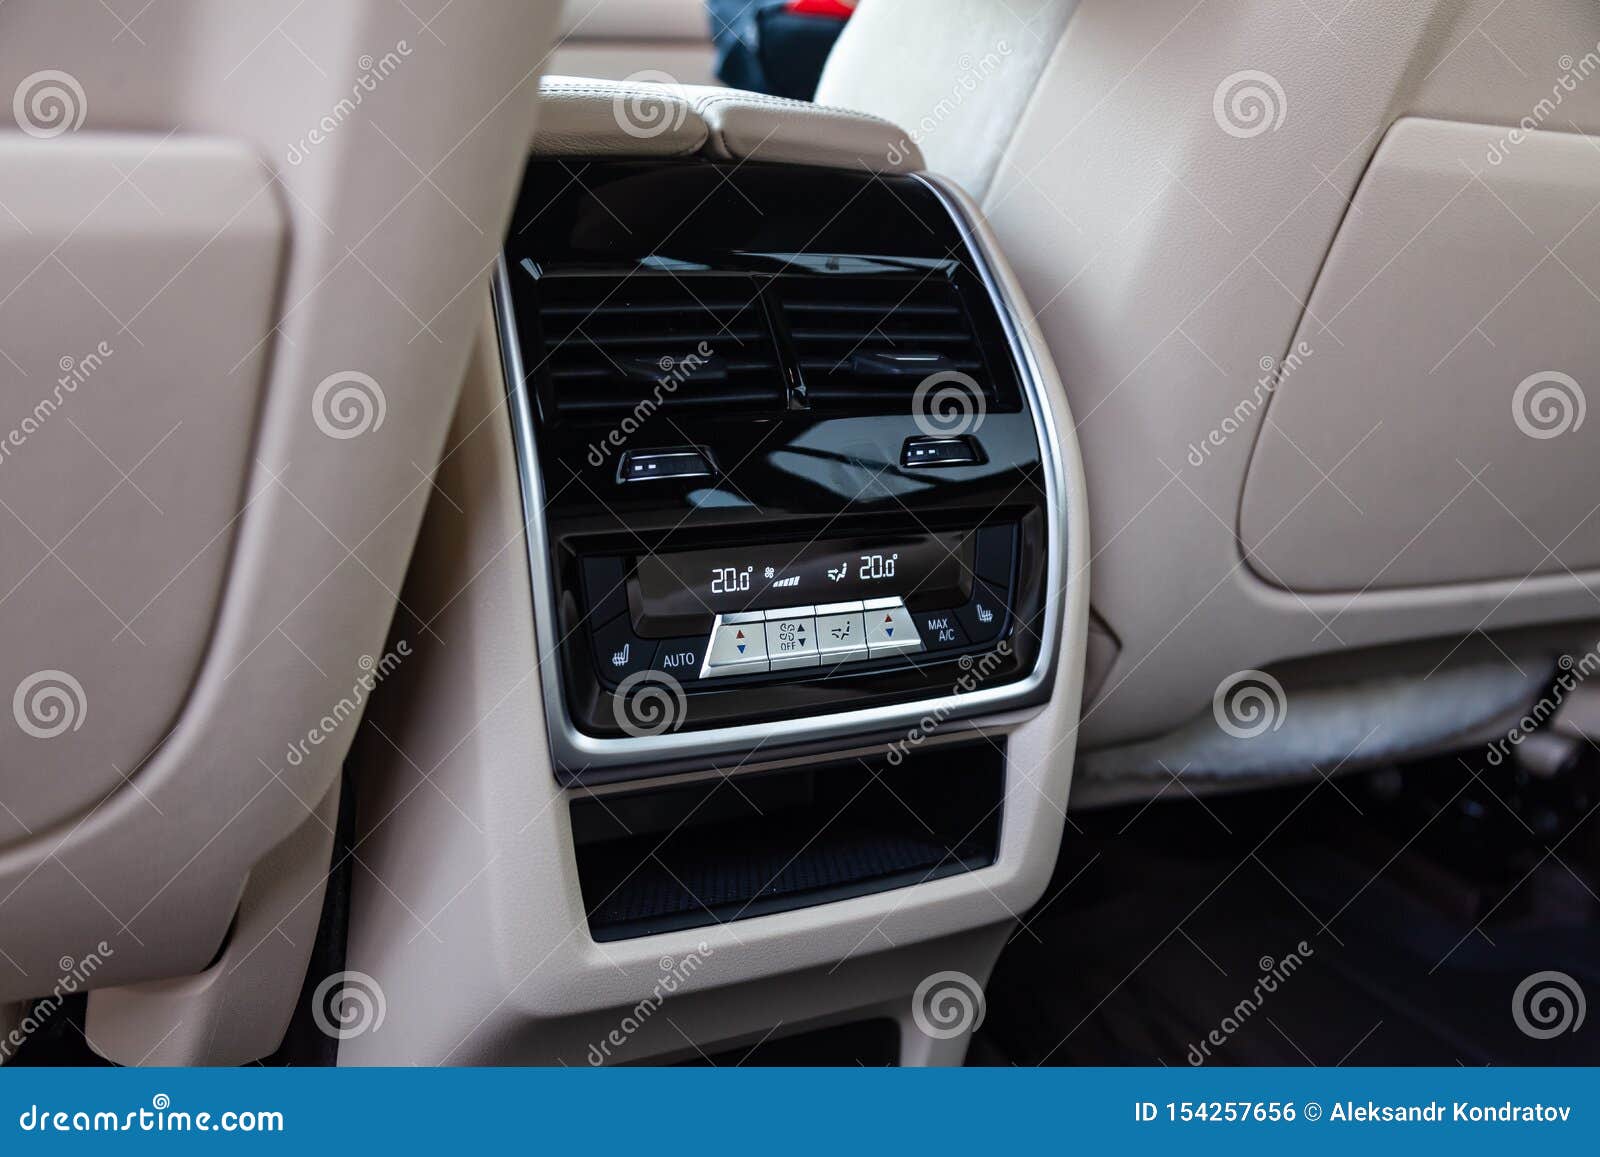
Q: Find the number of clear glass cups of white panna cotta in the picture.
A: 0